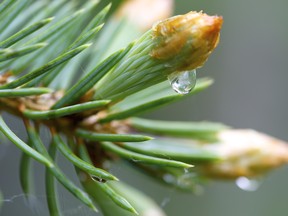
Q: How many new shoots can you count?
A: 3